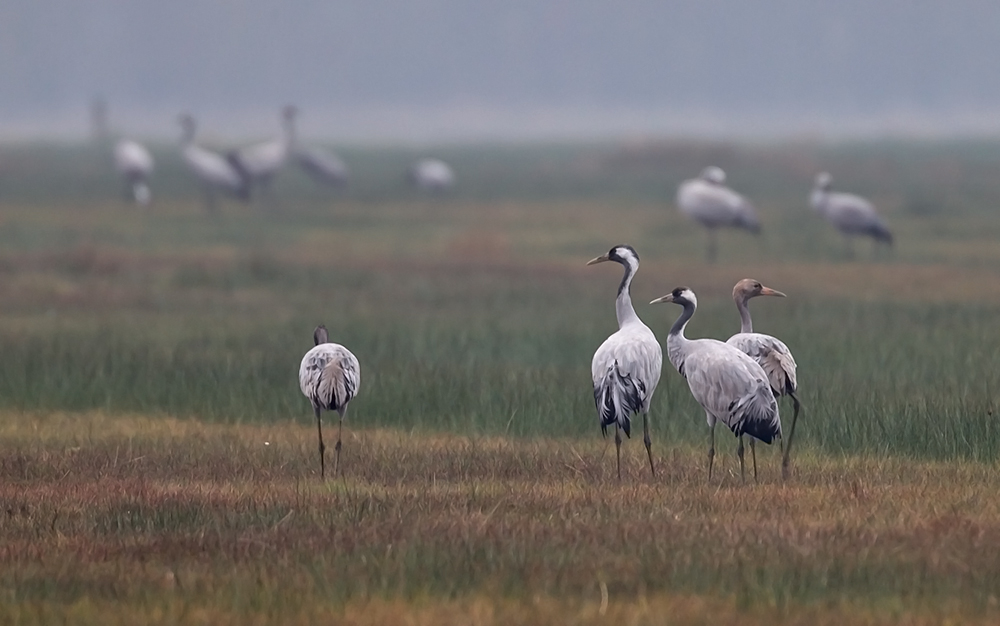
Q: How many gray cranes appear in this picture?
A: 11